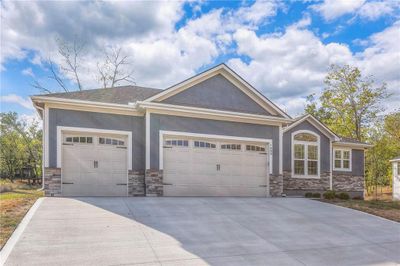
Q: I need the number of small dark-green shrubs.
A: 4